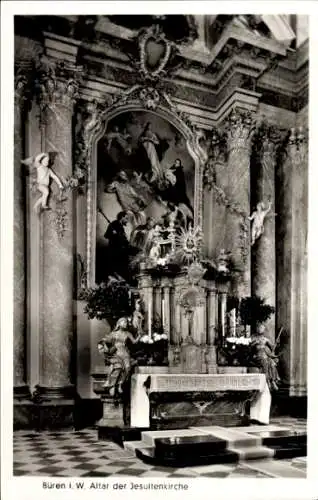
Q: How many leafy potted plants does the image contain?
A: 2